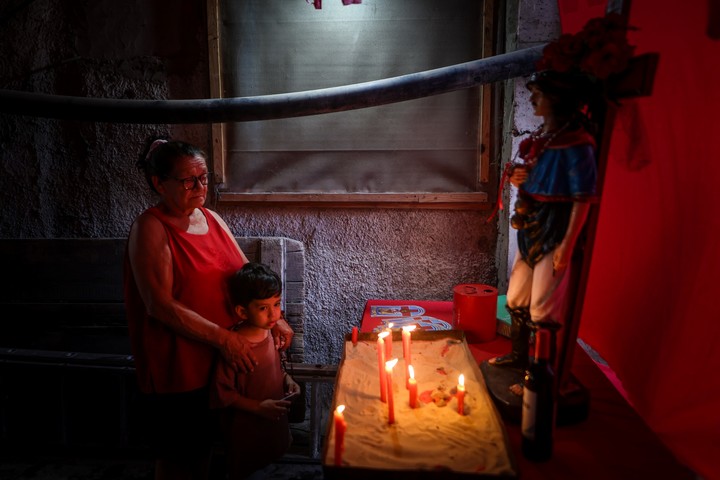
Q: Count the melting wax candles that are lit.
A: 7